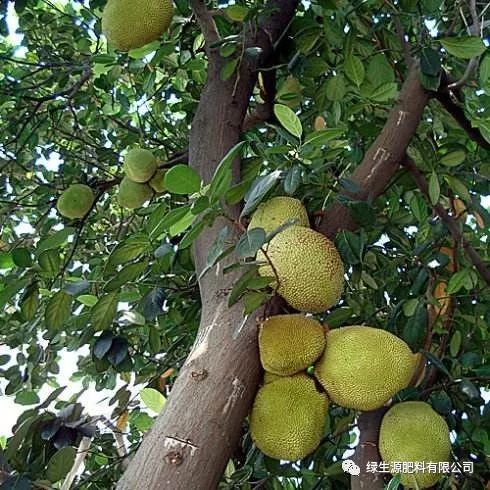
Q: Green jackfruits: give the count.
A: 11